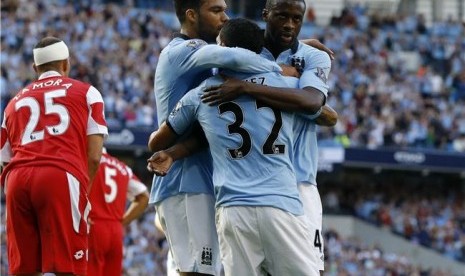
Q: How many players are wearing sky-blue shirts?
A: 3